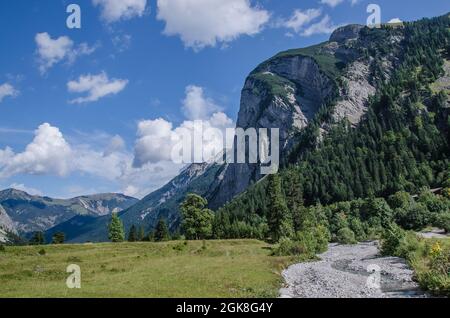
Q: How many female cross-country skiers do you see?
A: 0